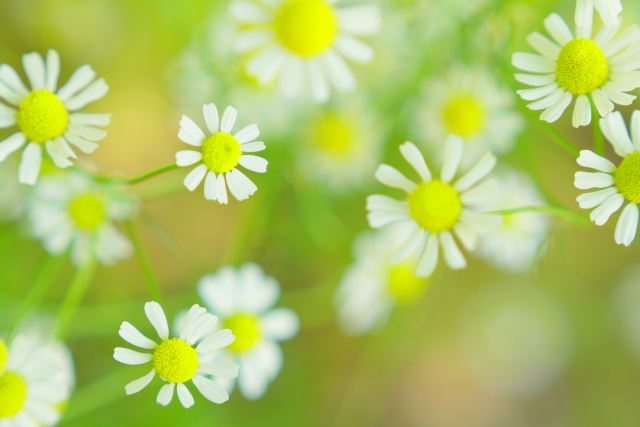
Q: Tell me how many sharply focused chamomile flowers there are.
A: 6